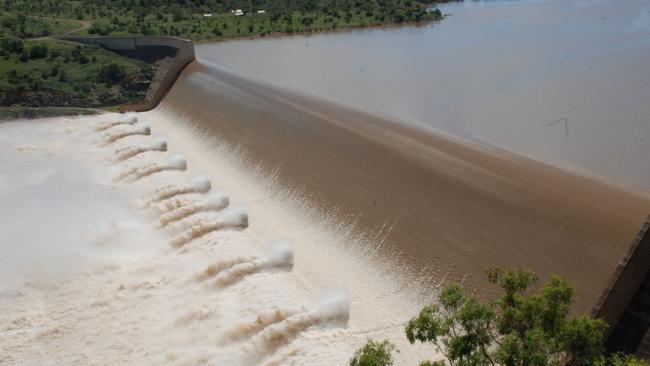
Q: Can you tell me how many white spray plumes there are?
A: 9